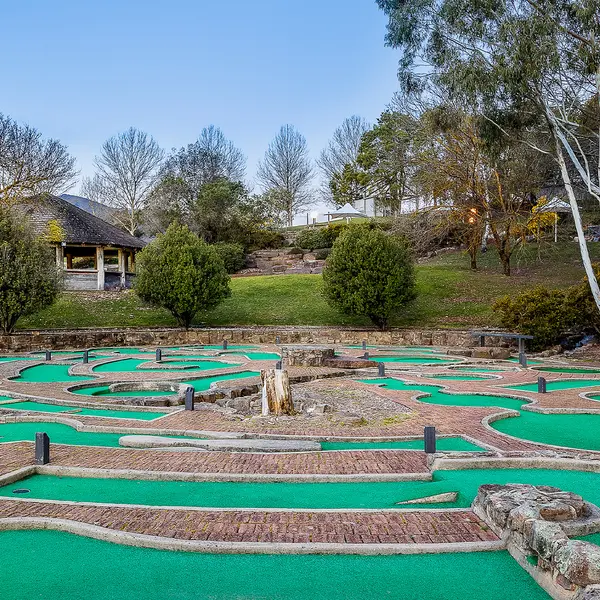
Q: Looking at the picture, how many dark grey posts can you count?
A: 14